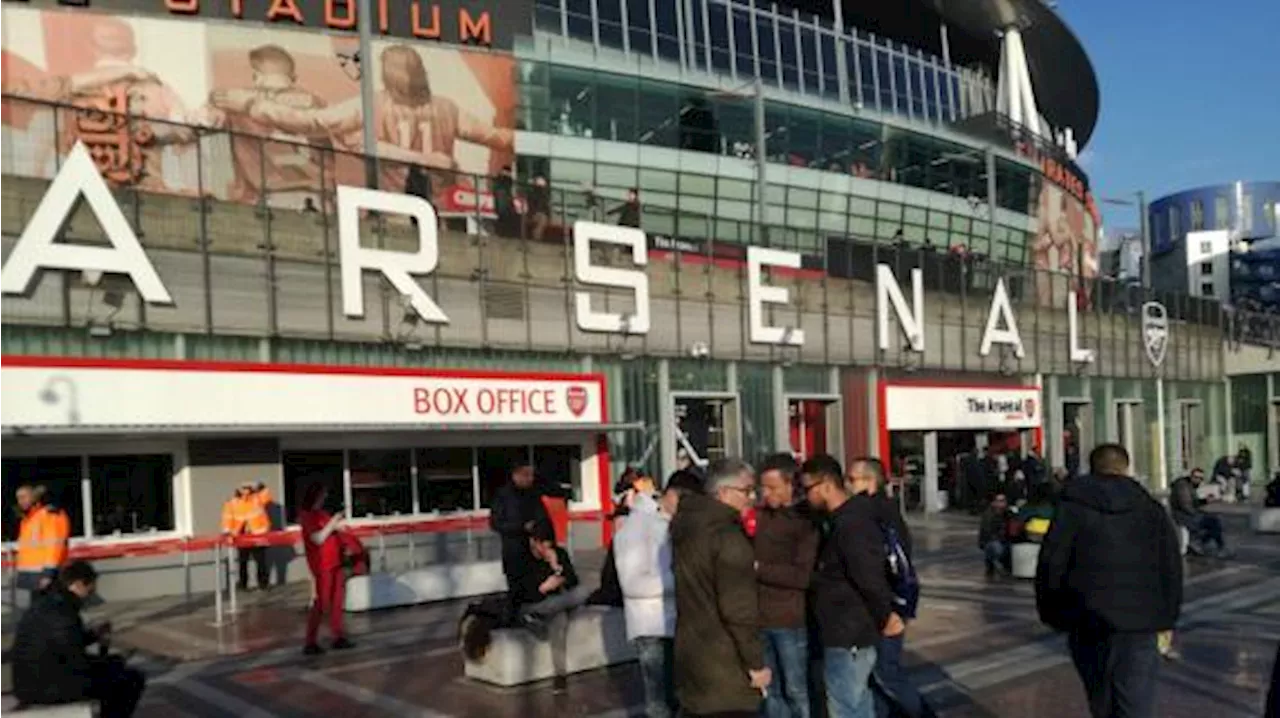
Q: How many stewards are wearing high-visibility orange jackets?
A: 3